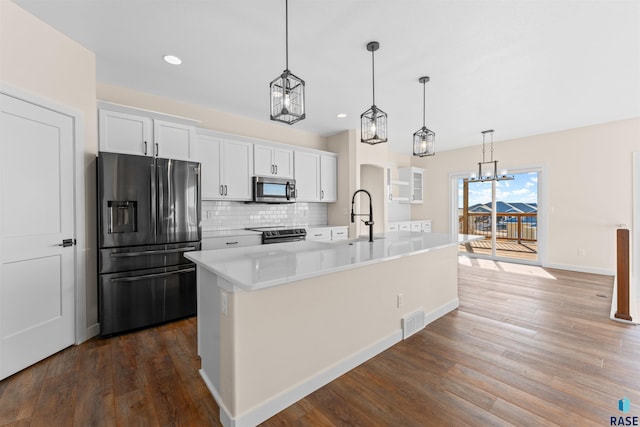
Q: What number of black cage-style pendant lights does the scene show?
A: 3